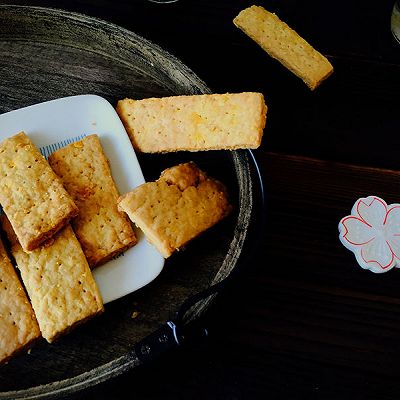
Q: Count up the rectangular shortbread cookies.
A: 7